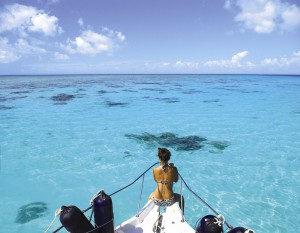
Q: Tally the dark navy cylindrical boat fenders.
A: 4